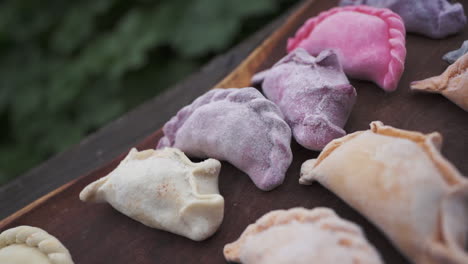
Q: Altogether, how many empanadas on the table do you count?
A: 10